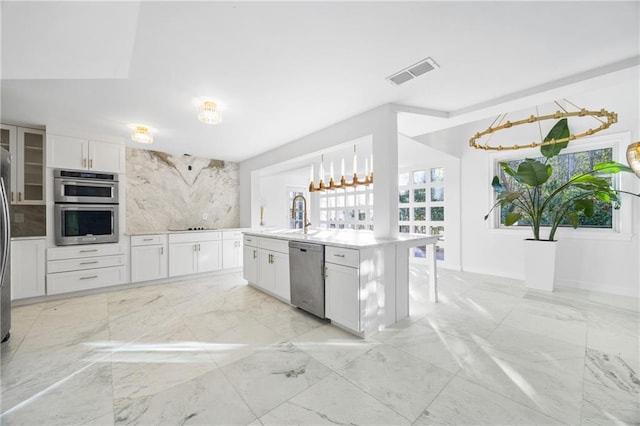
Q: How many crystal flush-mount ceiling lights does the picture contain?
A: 2